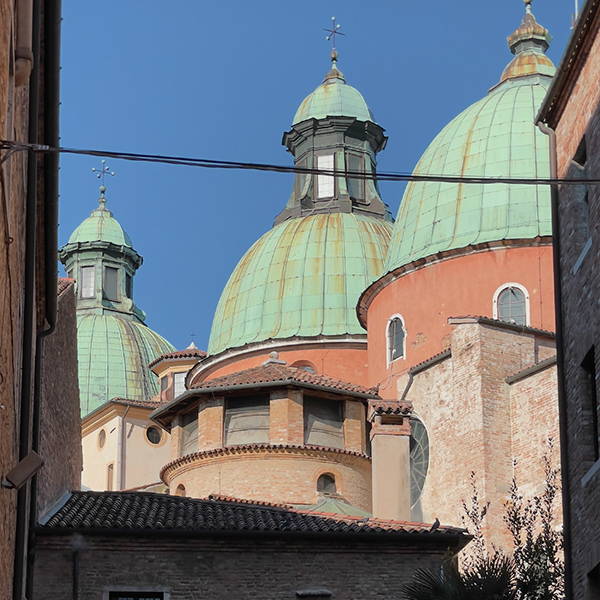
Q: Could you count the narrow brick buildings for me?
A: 2